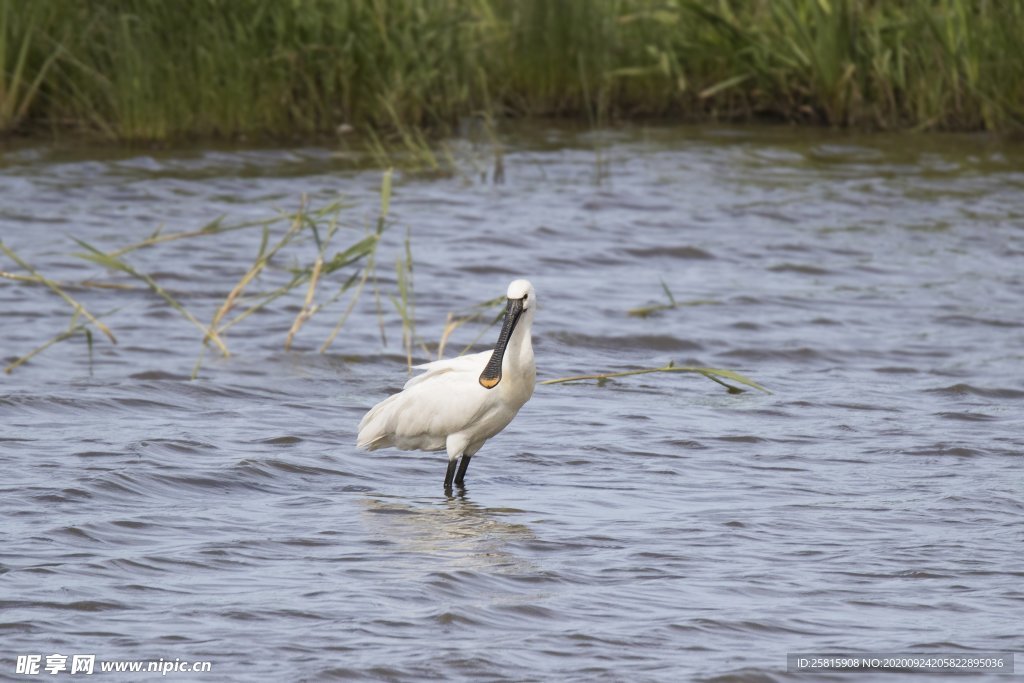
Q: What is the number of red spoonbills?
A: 0